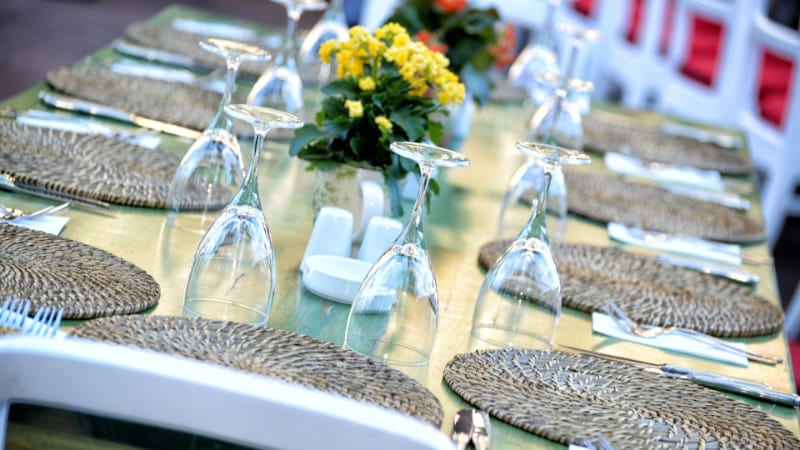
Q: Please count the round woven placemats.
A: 9